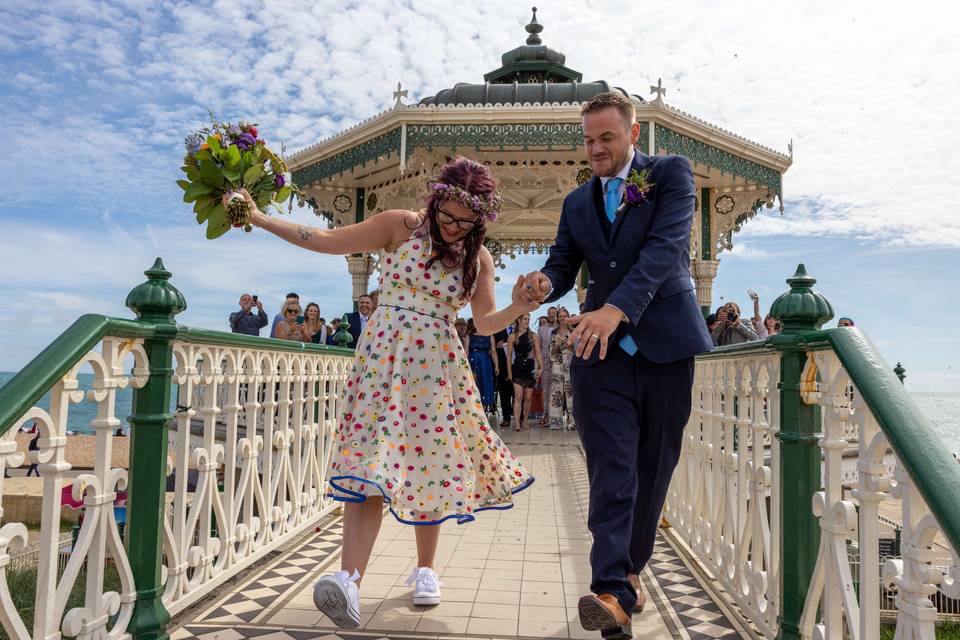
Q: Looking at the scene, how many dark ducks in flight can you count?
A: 0